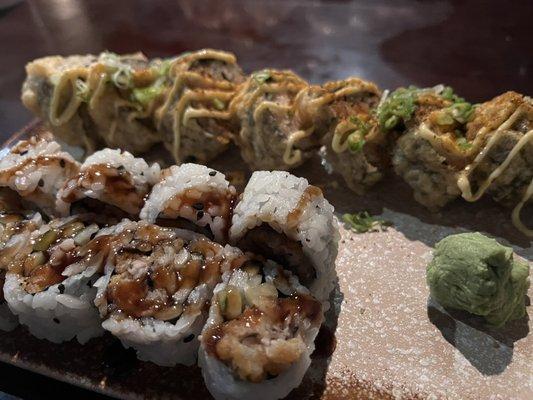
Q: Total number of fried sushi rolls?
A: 7